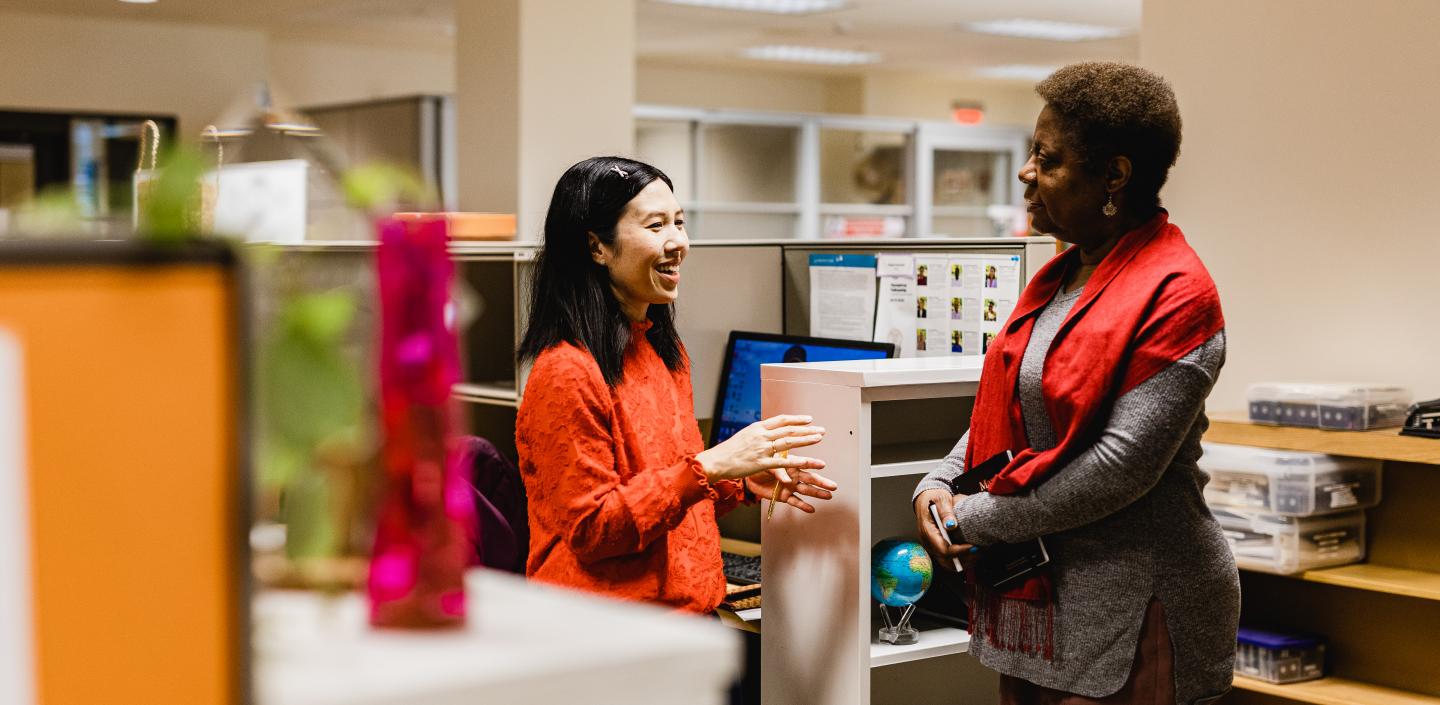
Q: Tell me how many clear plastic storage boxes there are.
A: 4